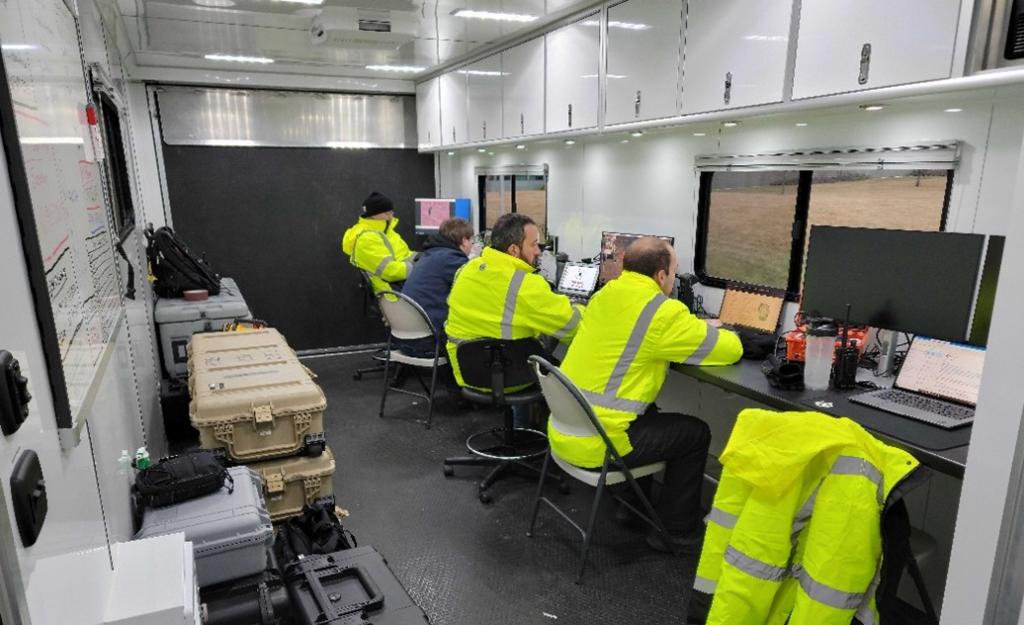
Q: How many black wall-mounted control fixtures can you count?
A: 2